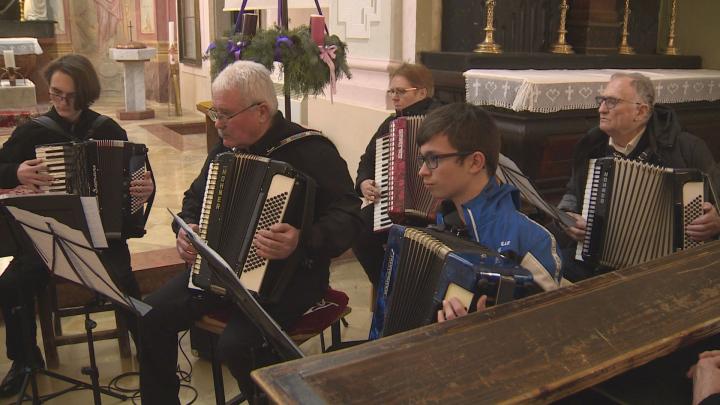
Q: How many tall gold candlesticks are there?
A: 4